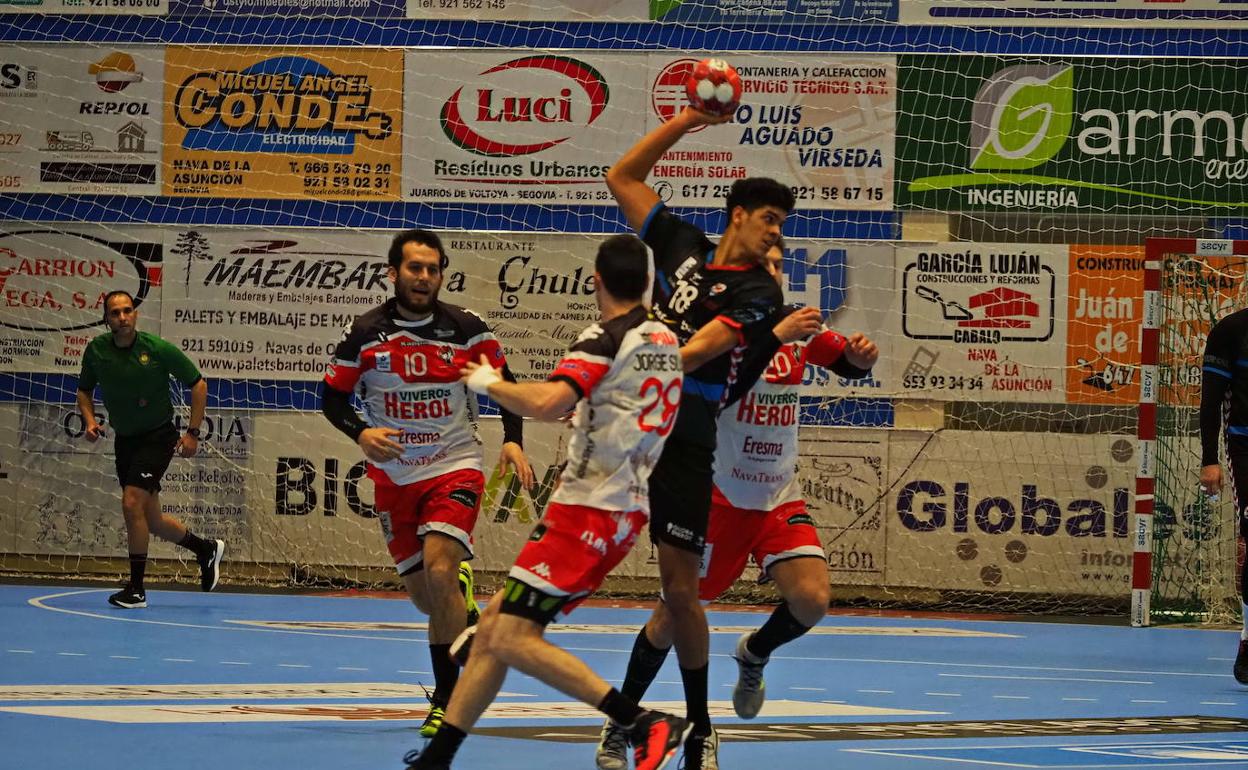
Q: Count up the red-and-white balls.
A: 1